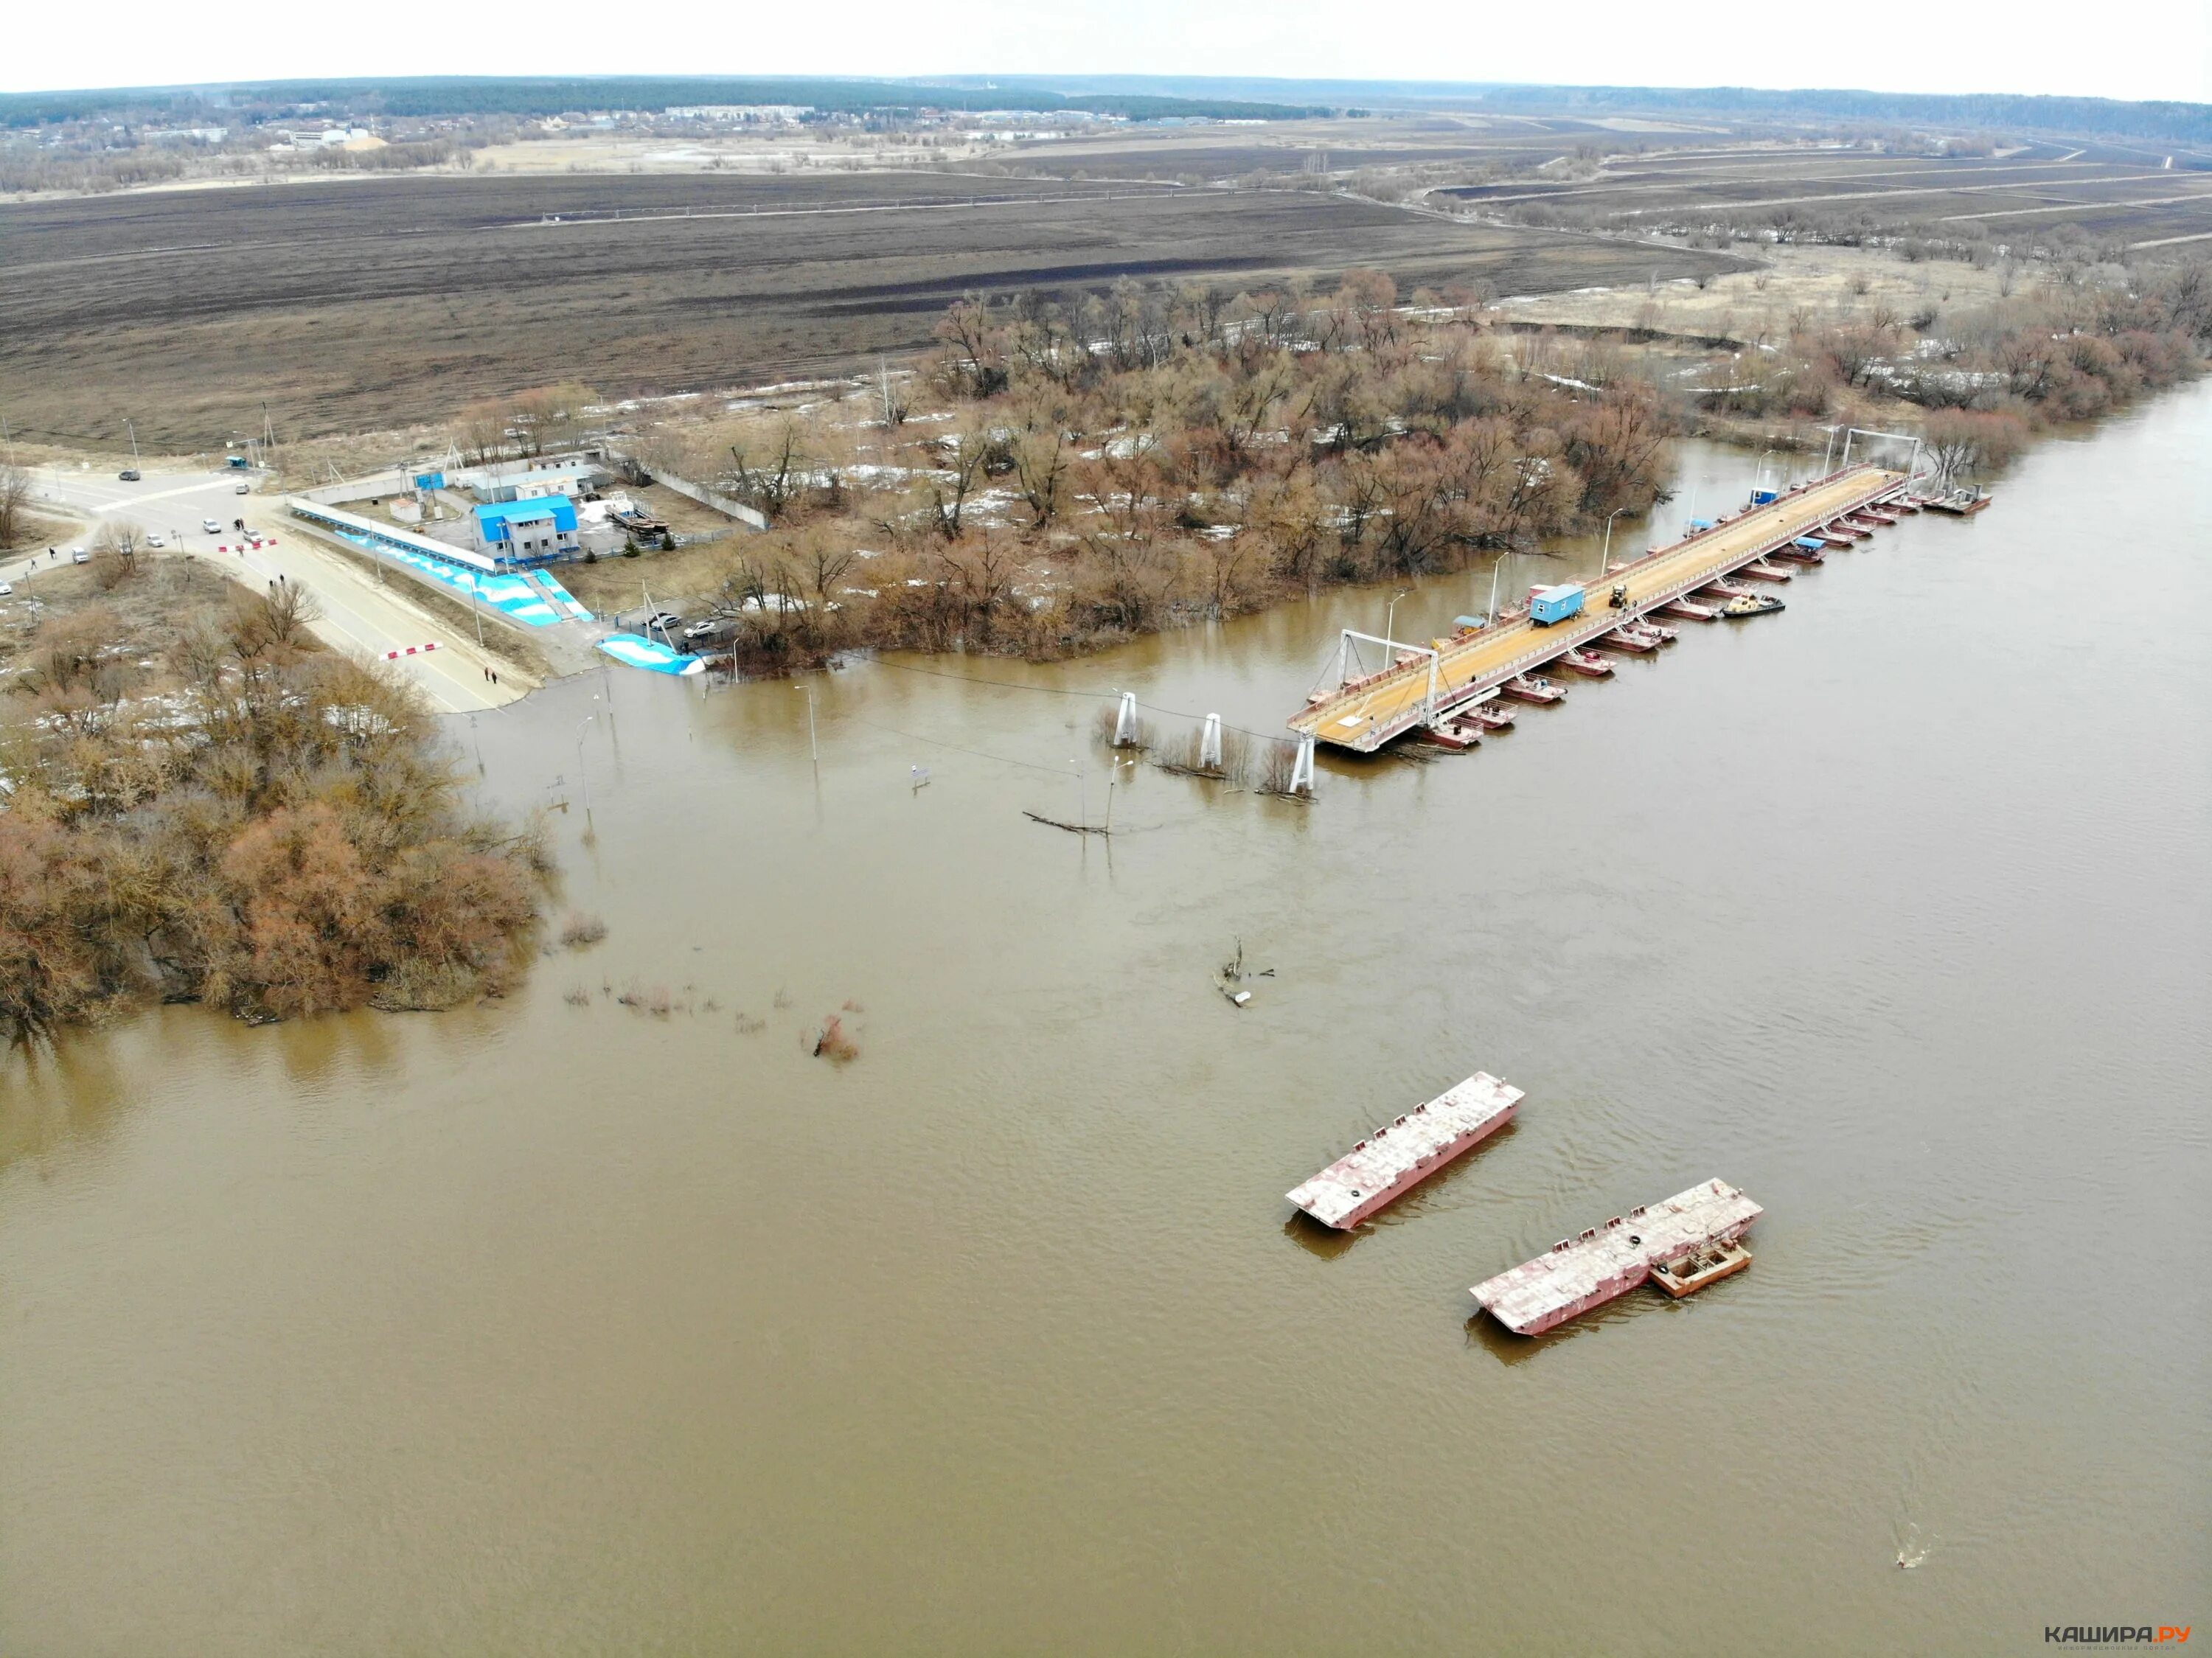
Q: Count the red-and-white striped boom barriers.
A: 2